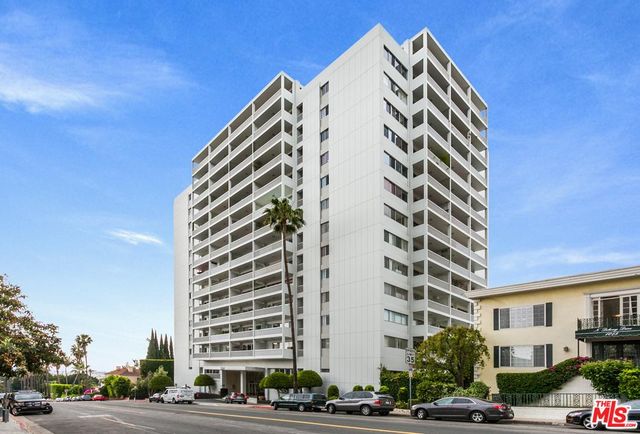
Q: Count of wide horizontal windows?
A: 12